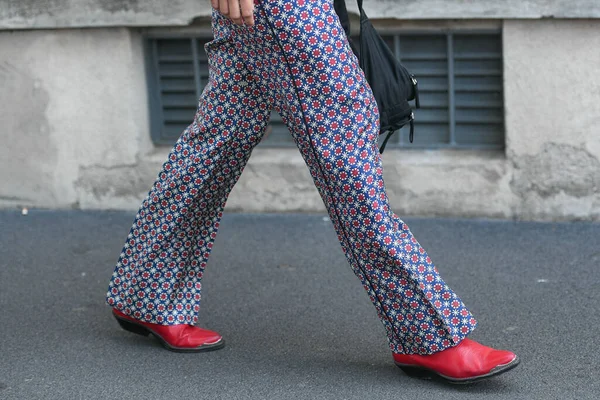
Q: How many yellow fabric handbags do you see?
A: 0